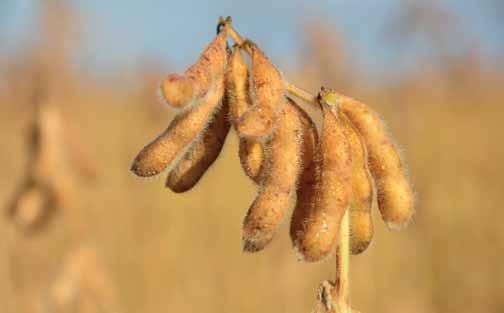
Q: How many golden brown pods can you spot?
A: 10